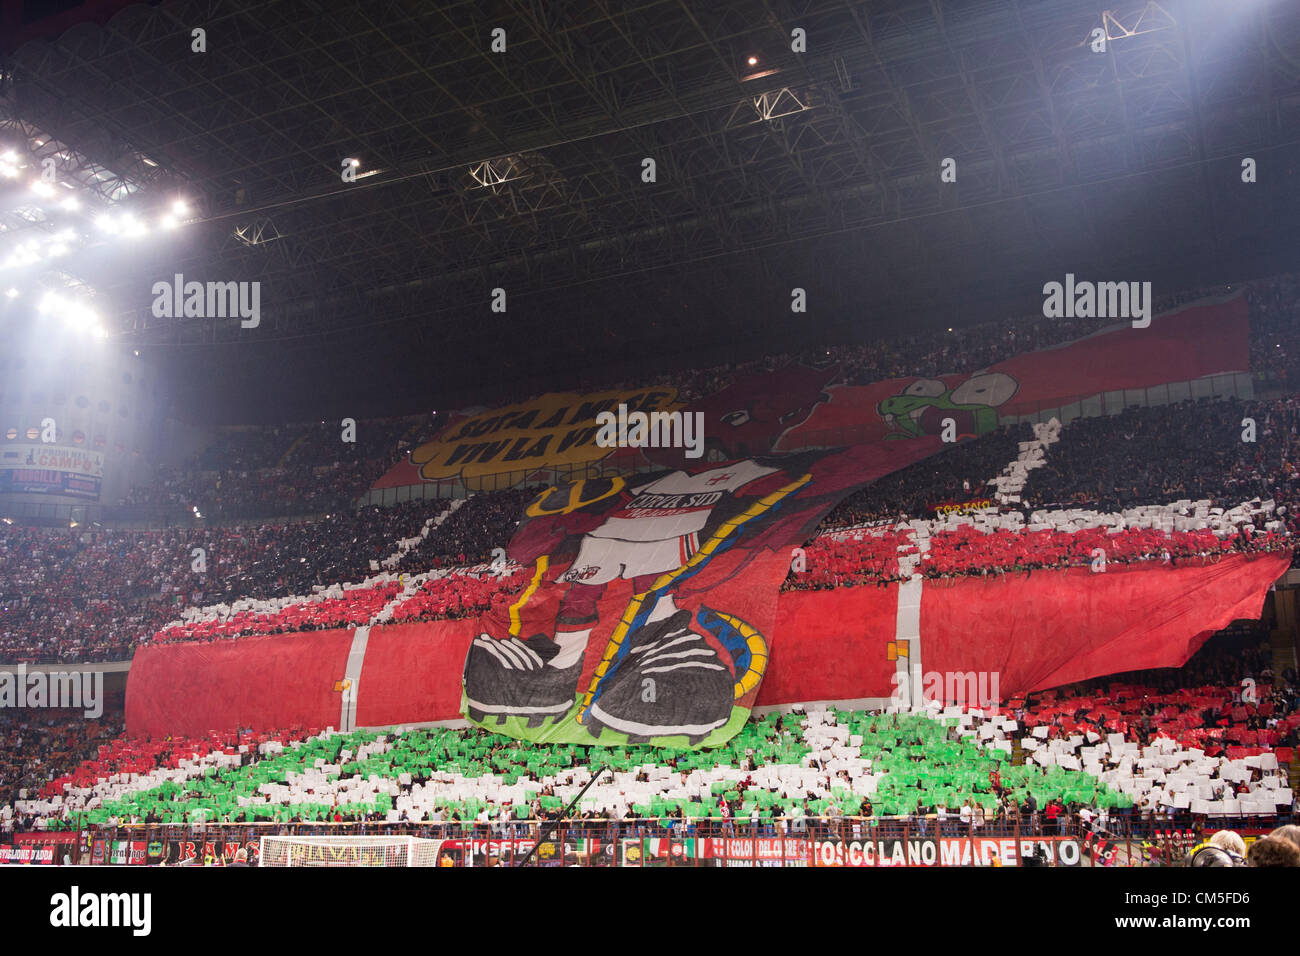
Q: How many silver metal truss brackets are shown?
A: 4